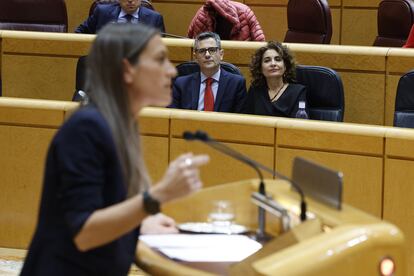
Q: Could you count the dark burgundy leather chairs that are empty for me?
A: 3